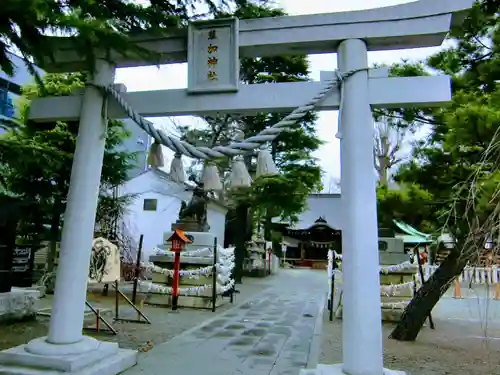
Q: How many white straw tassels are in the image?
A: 5